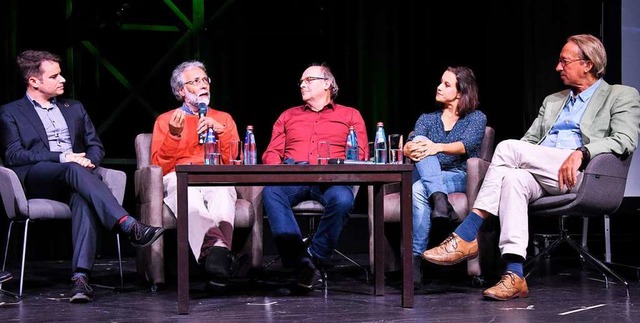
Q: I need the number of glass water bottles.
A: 4